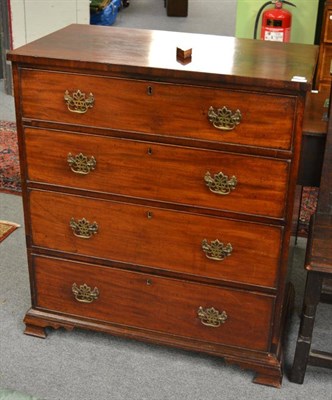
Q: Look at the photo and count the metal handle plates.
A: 8